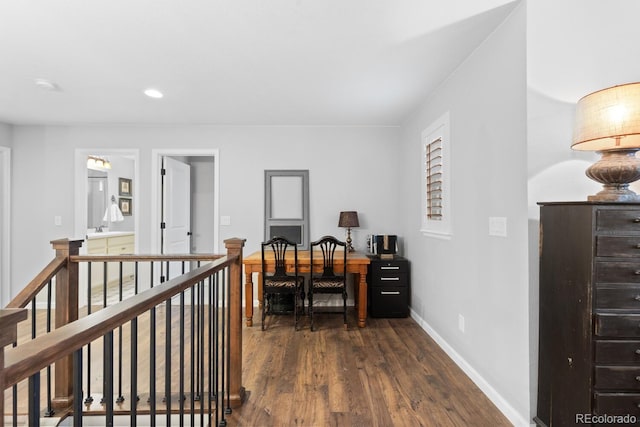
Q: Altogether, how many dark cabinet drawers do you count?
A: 11